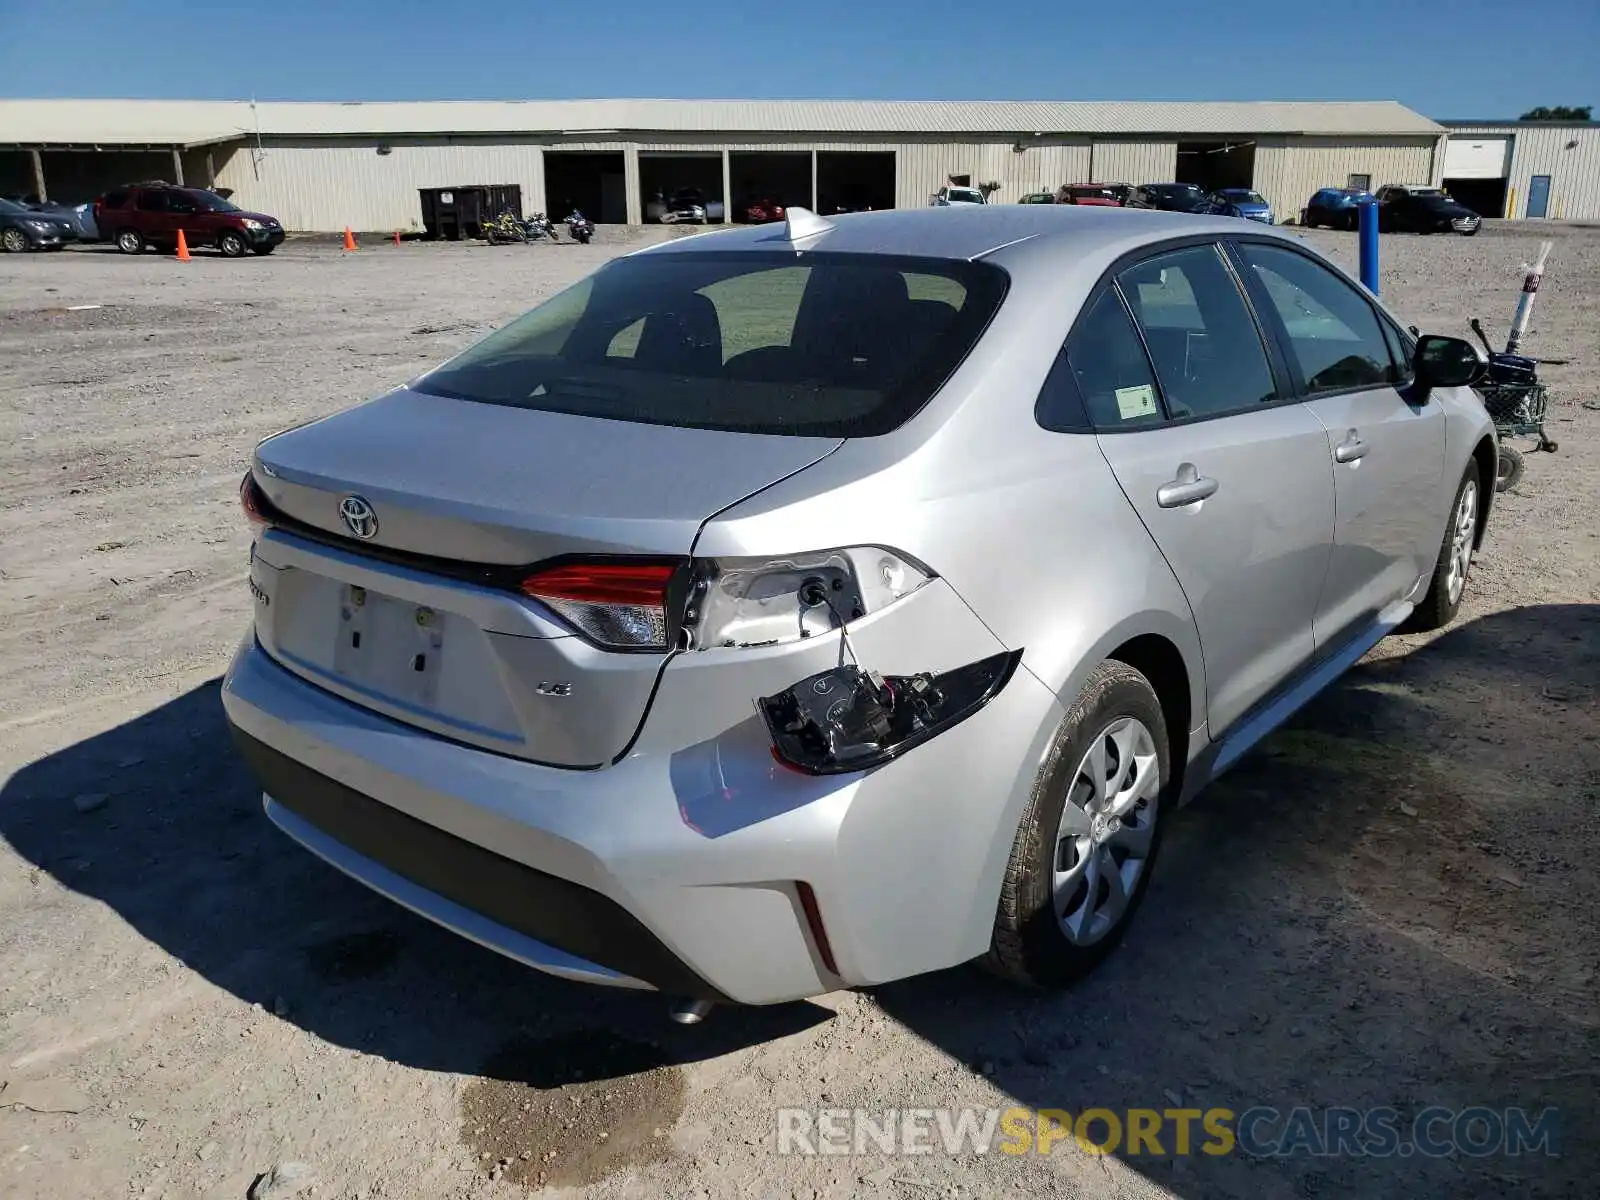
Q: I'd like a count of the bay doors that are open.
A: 6